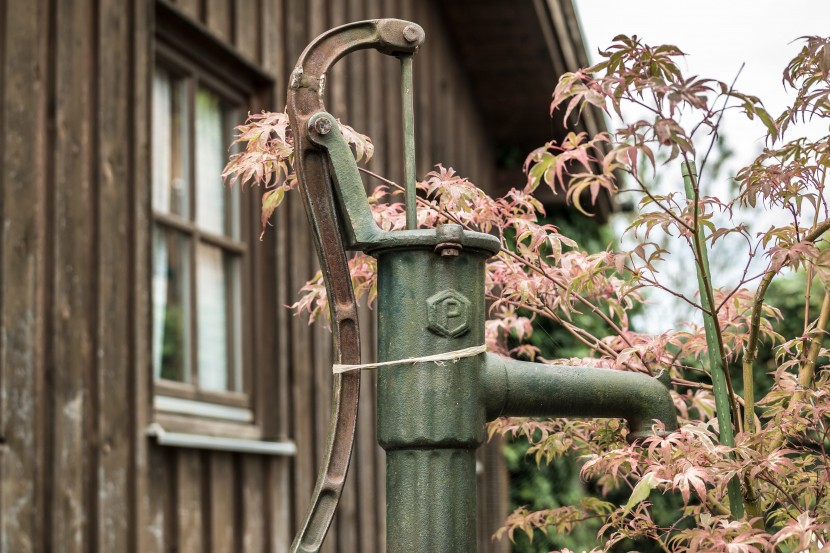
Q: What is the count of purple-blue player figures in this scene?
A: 0